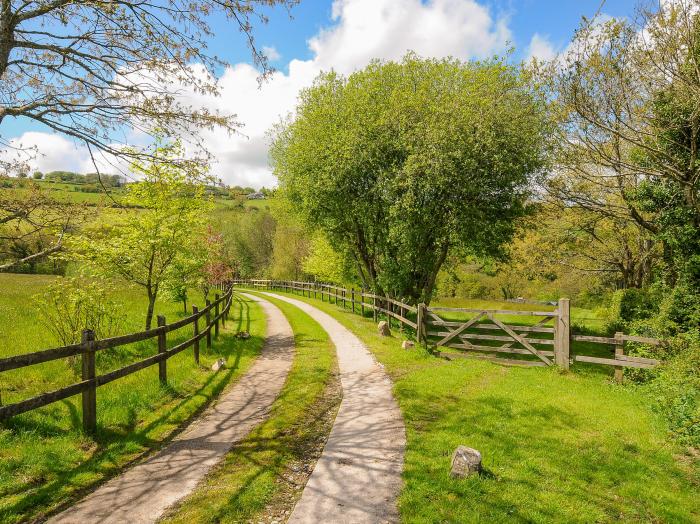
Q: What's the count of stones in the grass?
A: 5